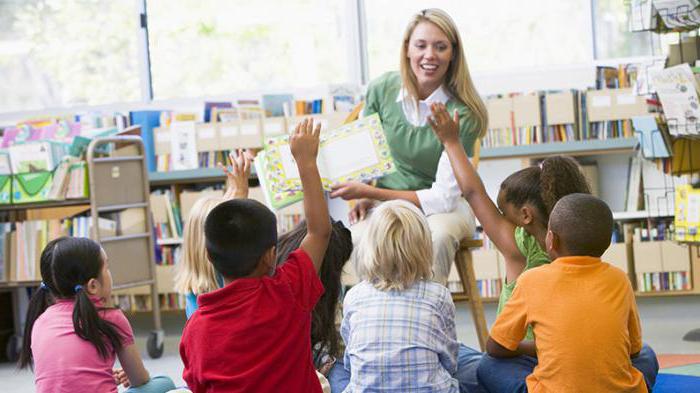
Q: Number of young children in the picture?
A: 7